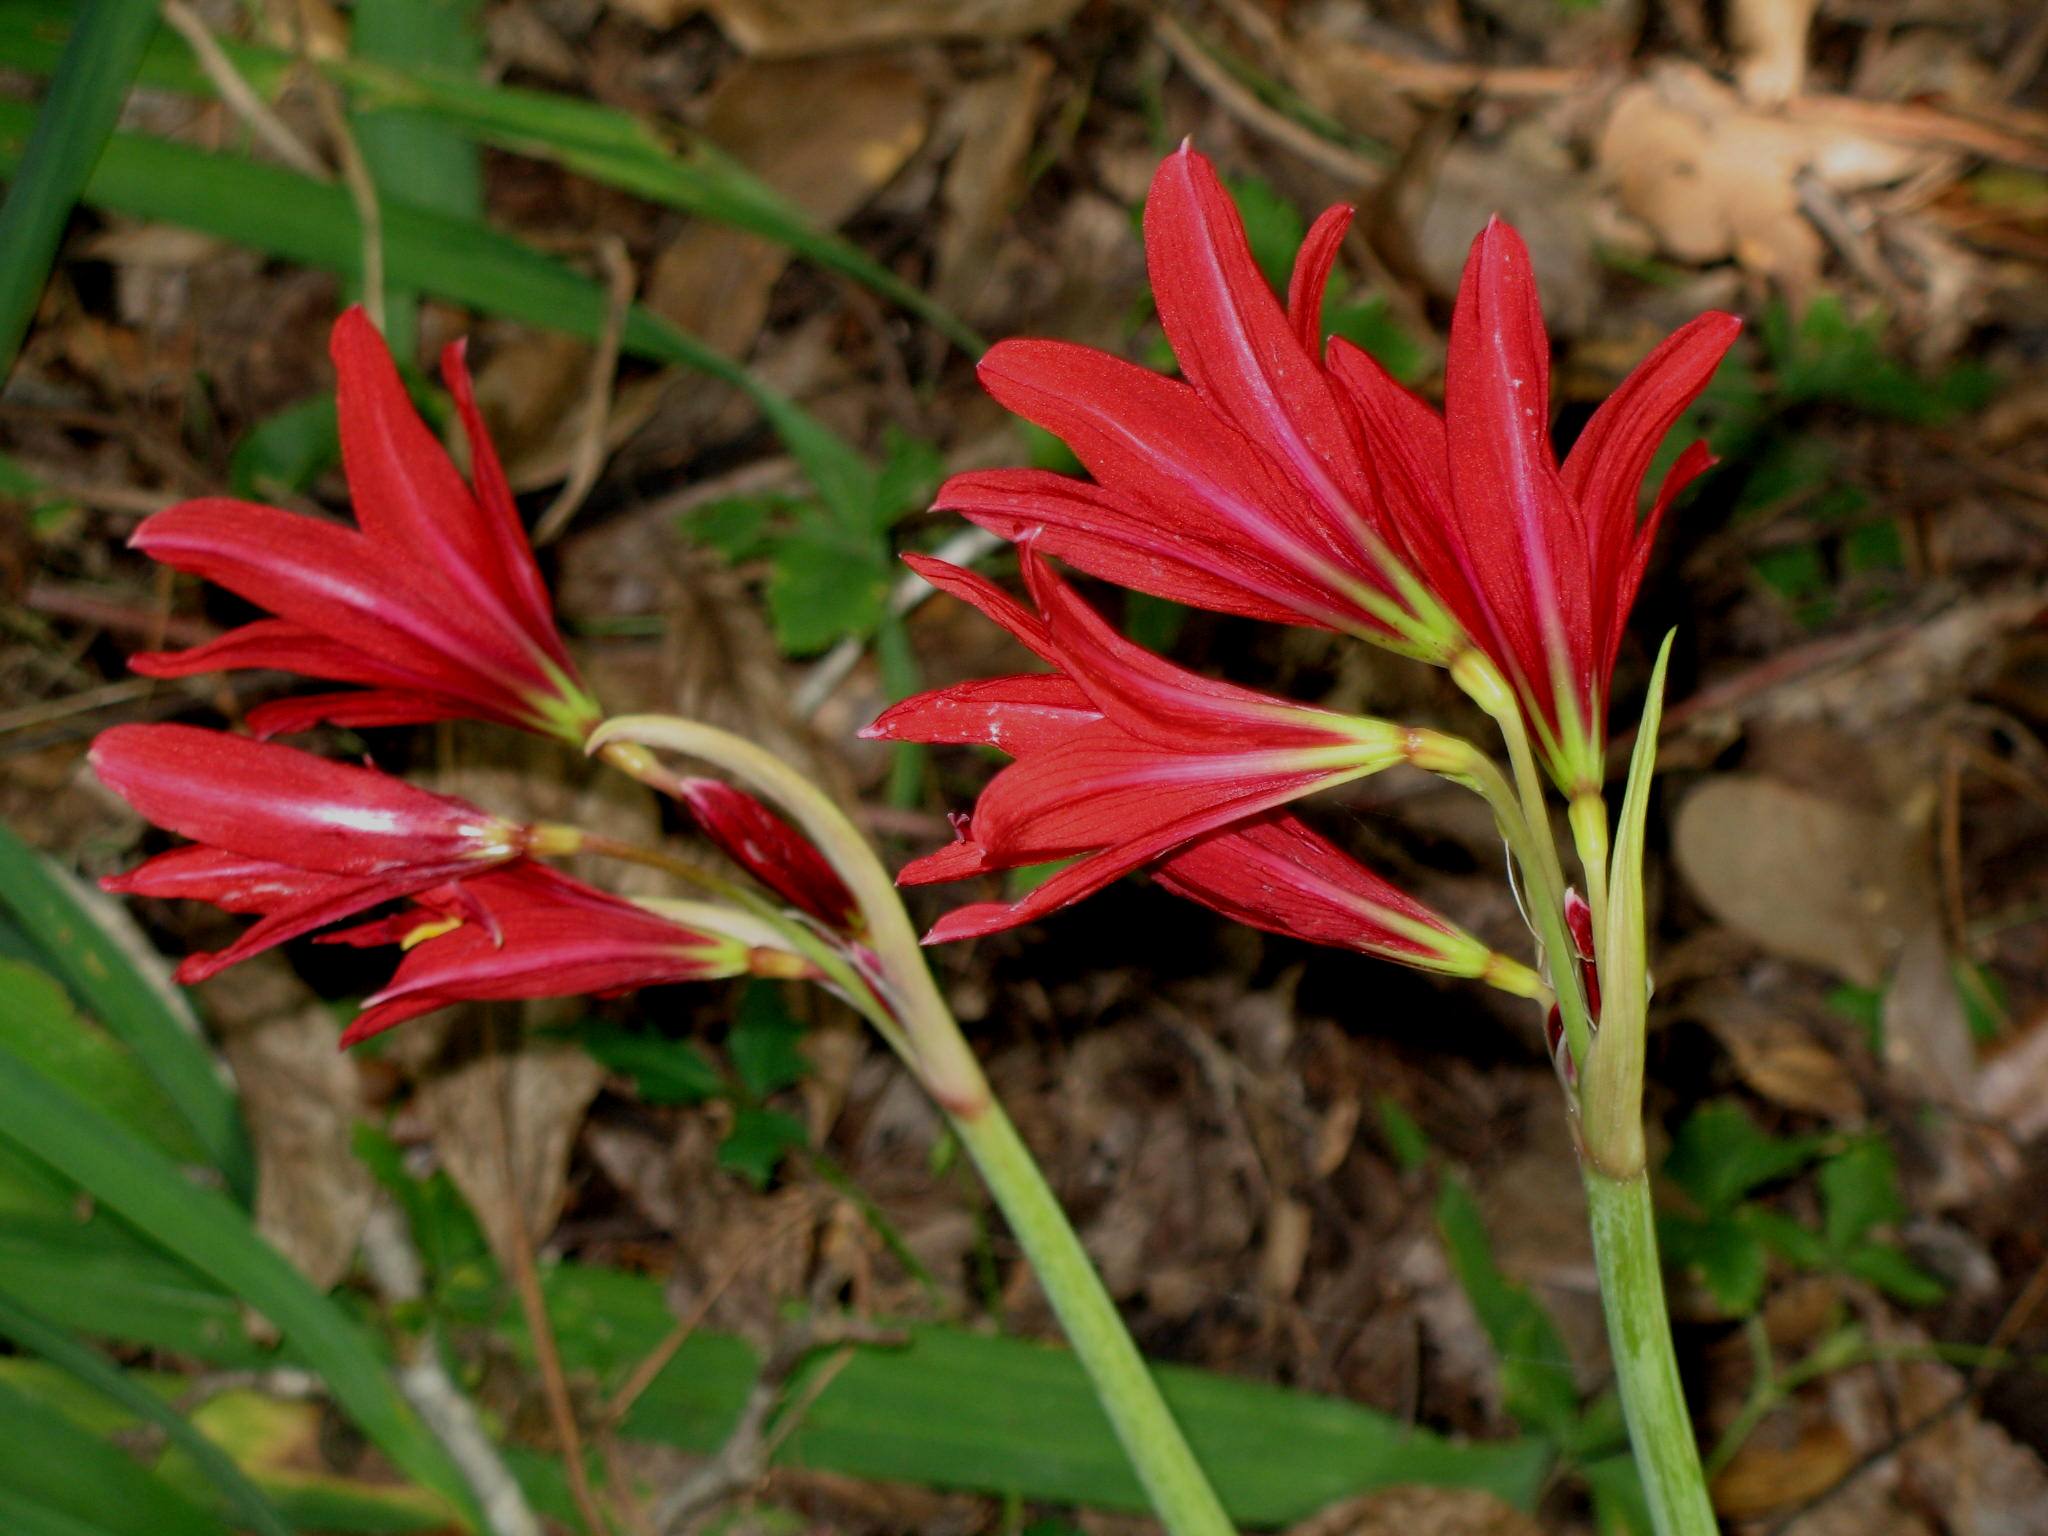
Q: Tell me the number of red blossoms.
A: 7